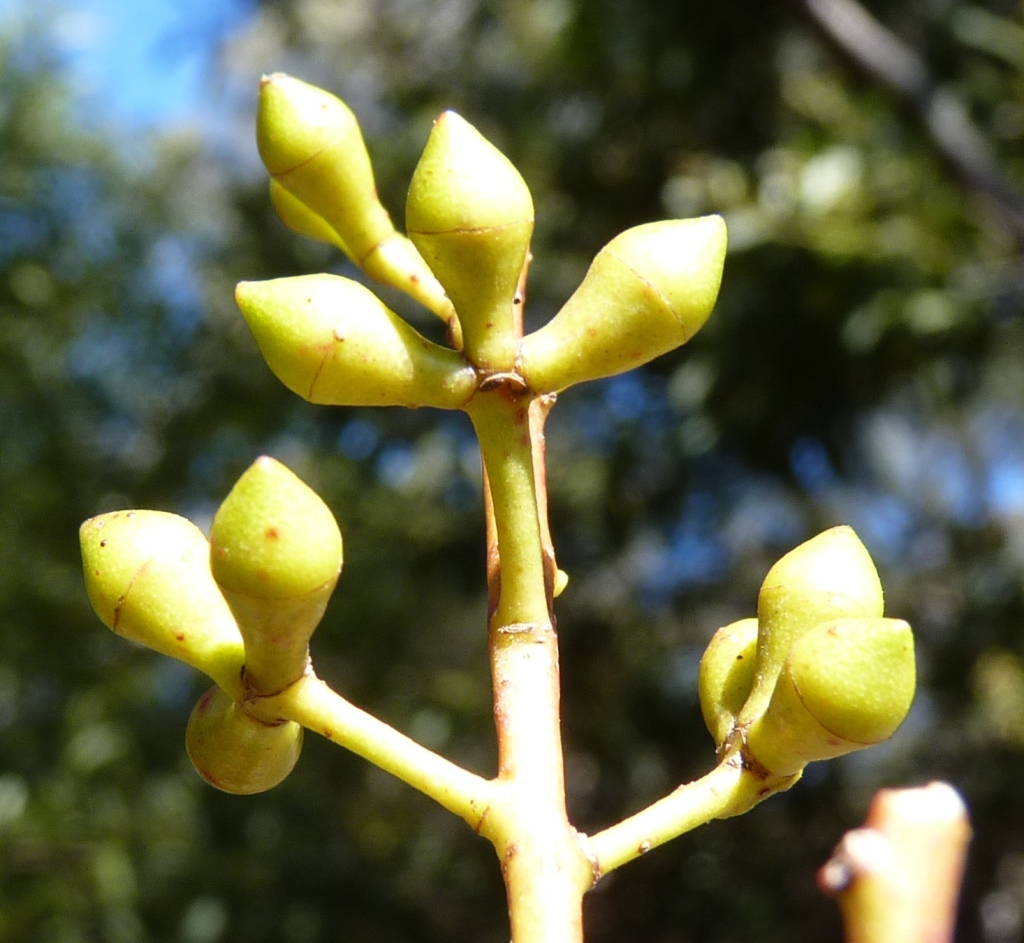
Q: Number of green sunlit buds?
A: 11